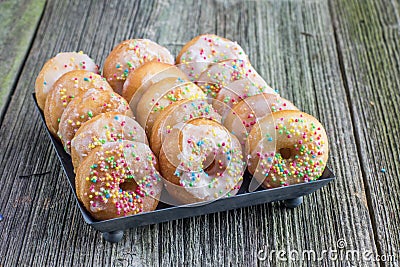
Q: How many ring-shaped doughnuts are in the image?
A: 15